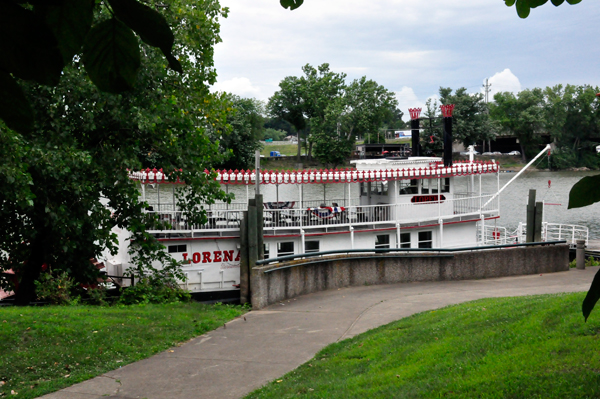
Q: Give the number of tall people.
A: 0